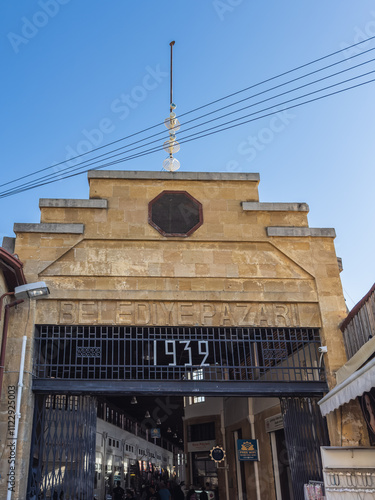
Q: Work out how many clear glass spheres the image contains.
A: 3